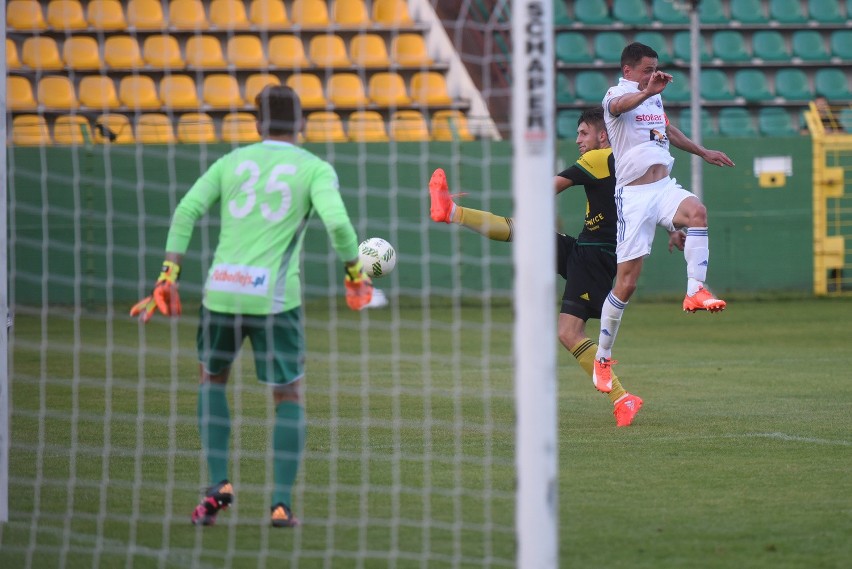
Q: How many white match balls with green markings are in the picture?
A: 1